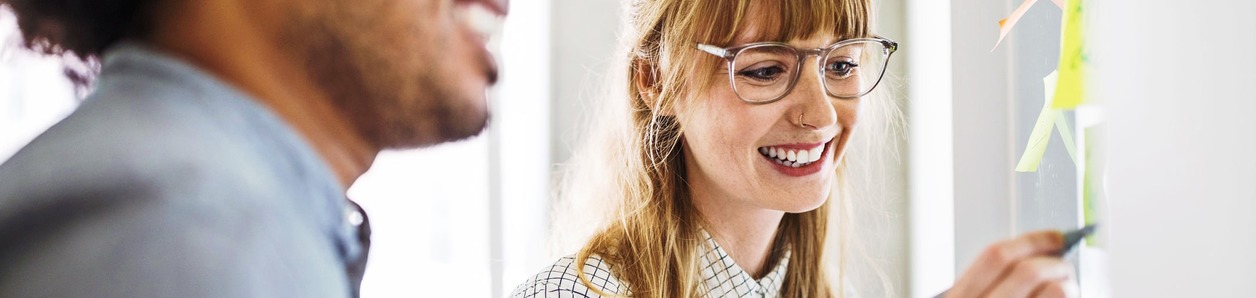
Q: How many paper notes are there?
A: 4